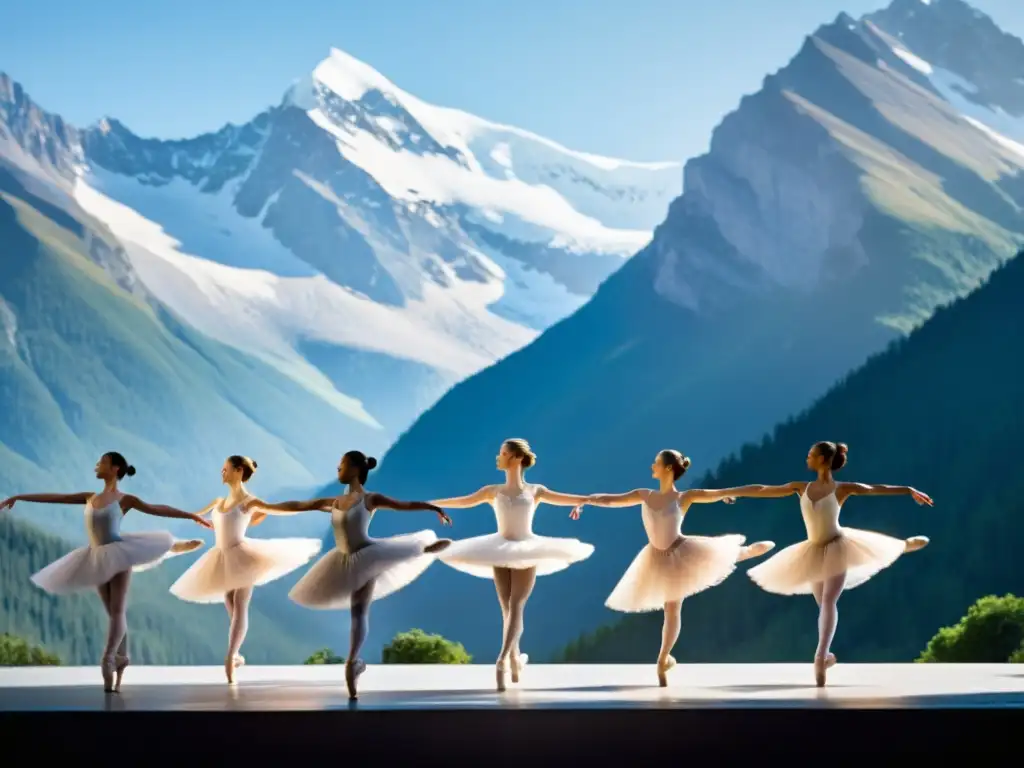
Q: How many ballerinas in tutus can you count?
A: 6